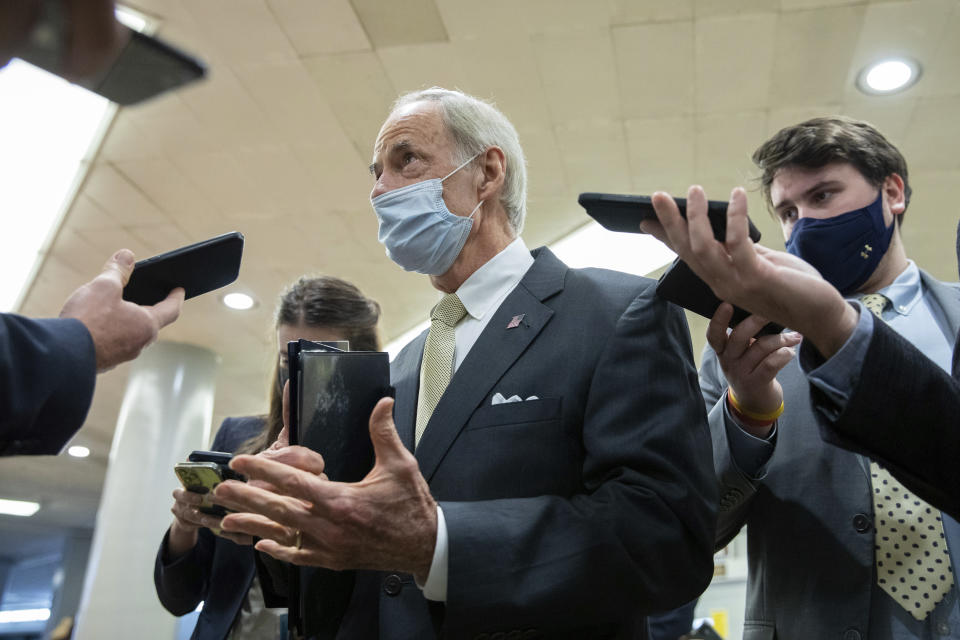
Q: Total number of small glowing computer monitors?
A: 0